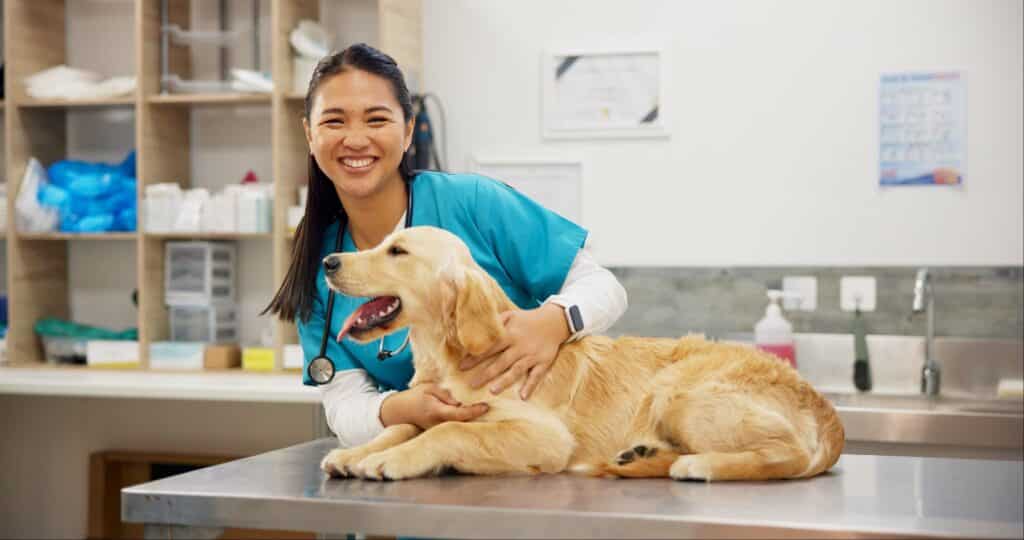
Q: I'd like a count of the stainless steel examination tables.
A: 1